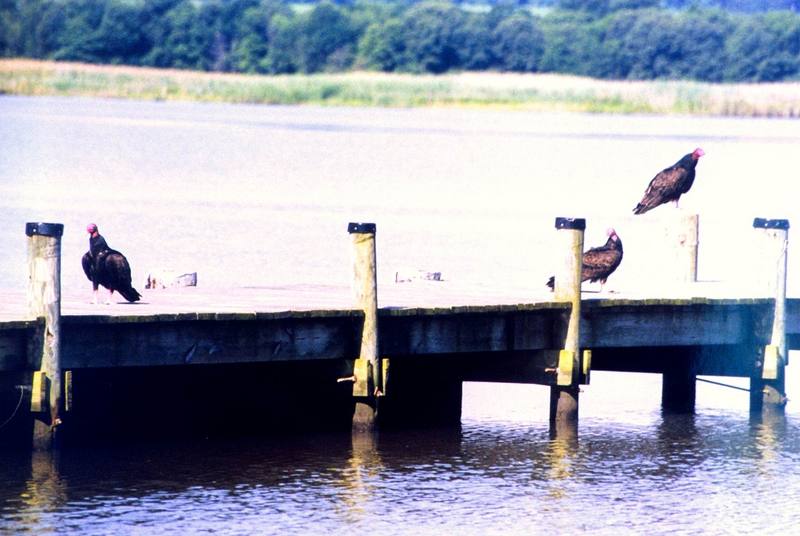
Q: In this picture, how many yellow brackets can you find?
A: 7